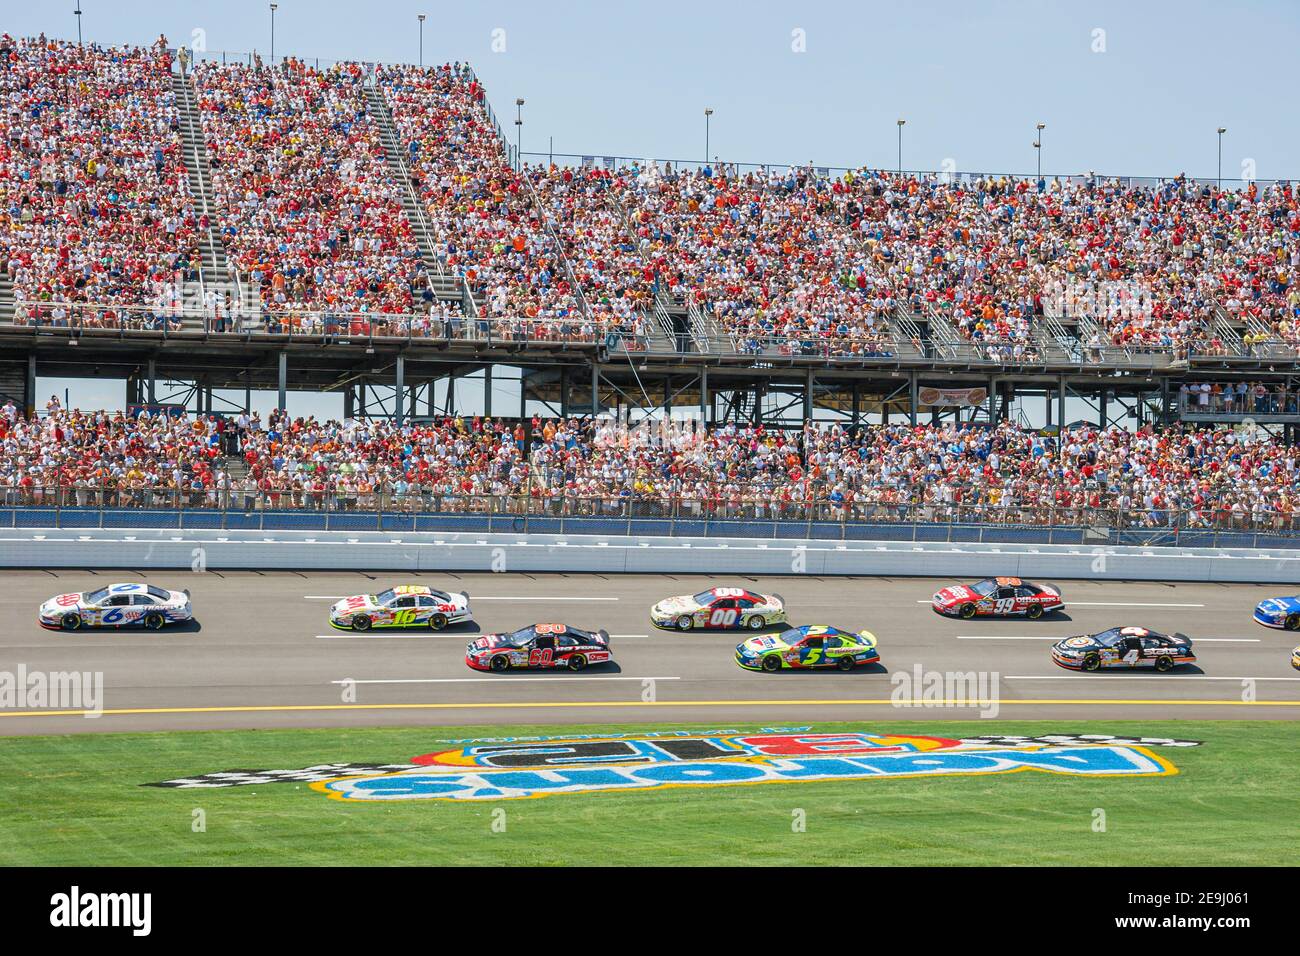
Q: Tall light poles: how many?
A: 8